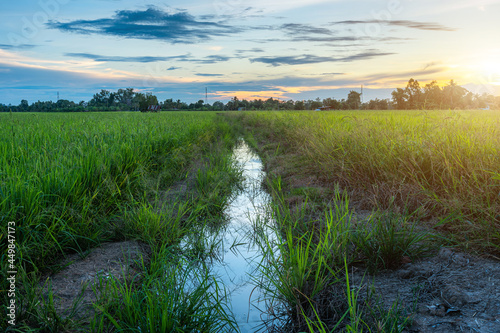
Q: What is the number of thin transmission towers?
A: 3